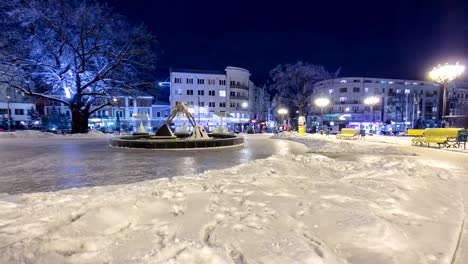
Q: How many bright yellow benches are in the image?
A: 3